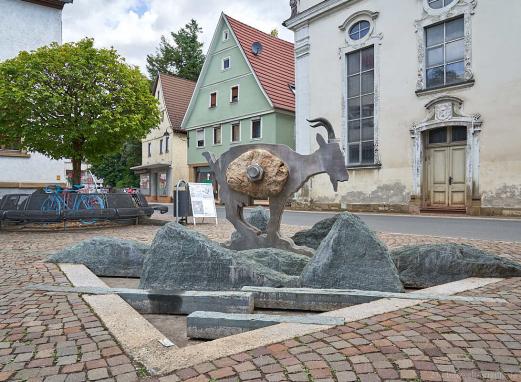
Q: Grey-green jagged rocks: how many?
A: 7